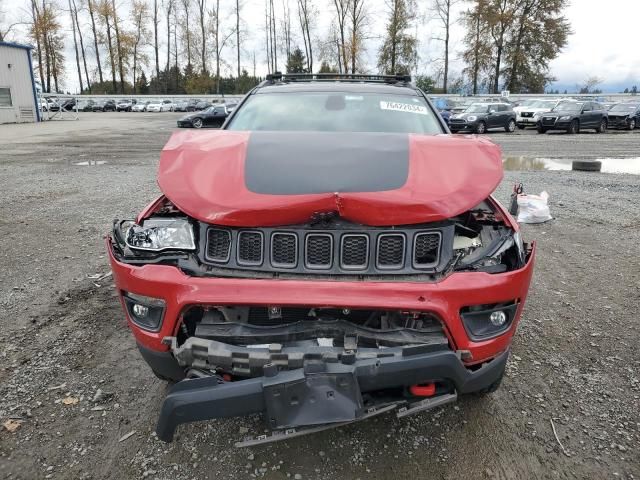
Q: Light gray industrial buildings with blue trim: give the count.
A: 1